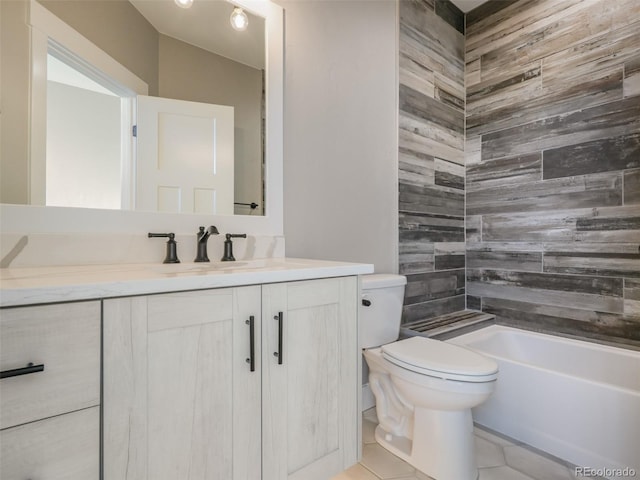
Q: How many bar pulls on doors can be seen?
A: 2